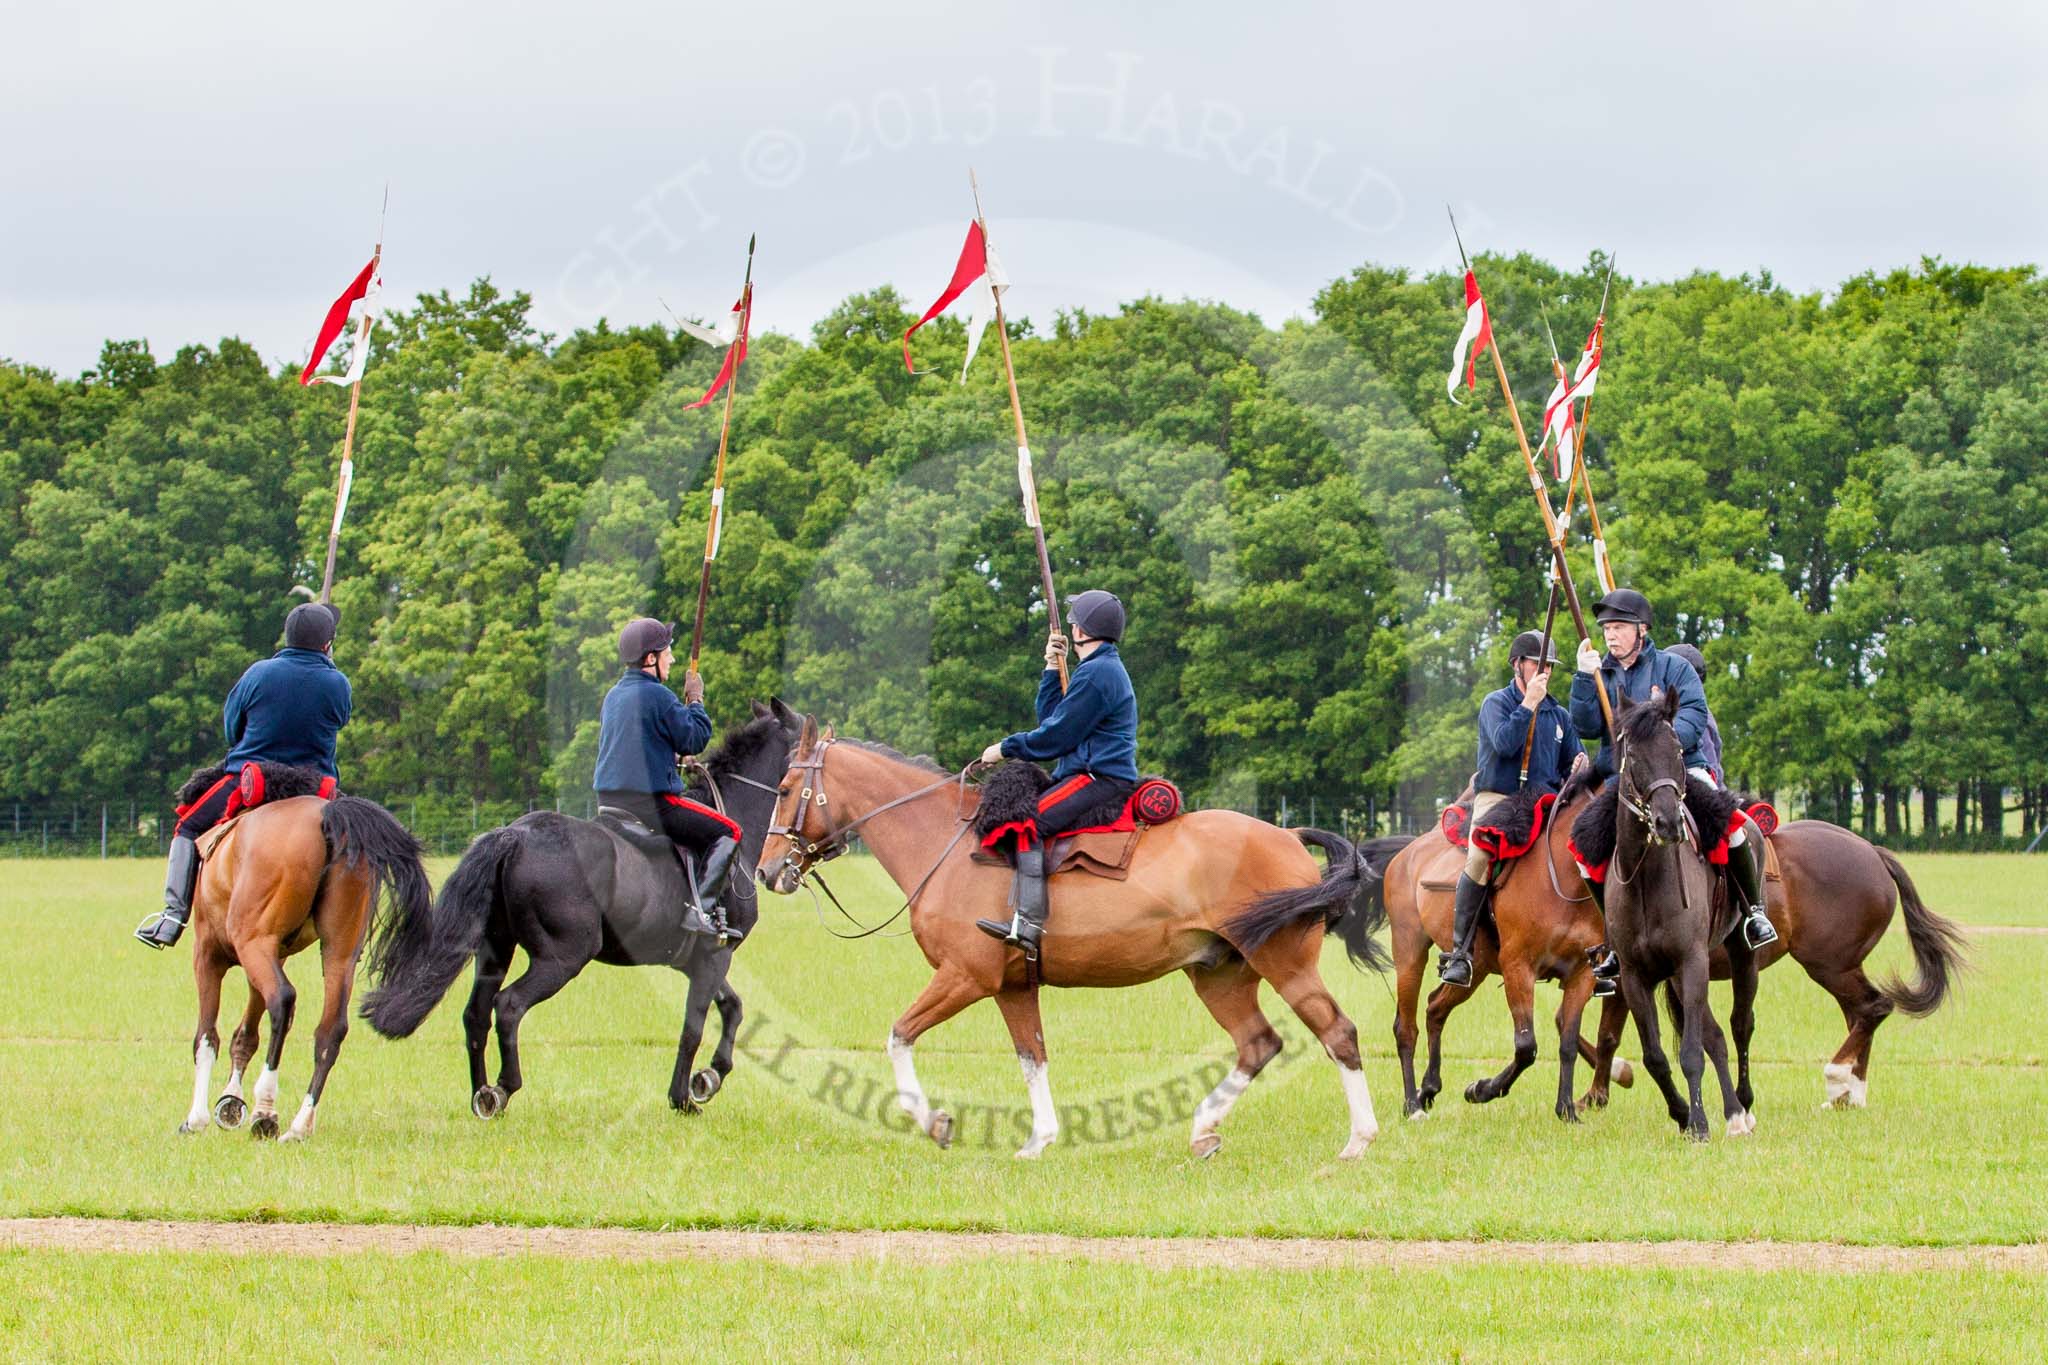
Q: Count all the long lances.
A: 6